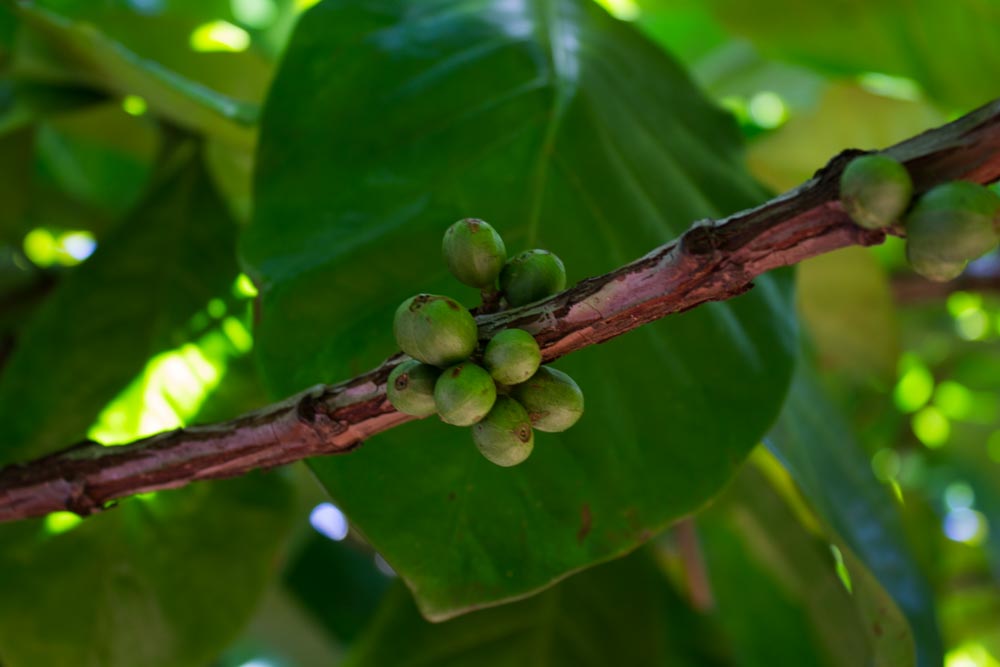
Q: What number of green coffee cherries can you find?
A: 11